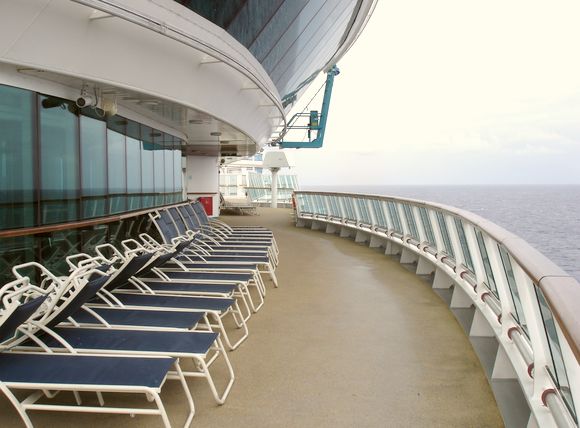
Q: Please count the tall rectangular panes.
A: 9